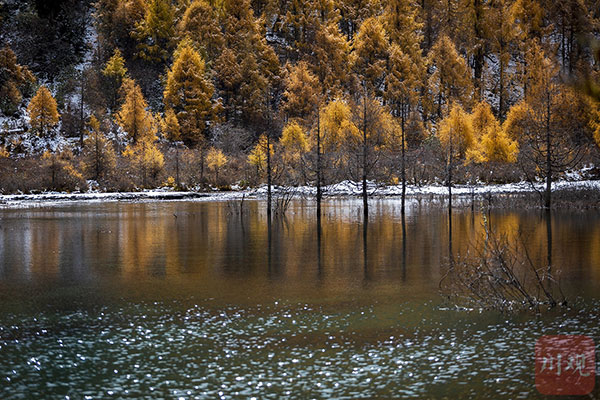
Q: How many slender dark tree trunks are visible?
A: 6